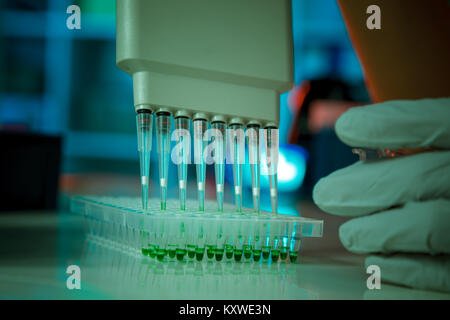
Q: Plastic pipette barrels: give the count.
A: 8